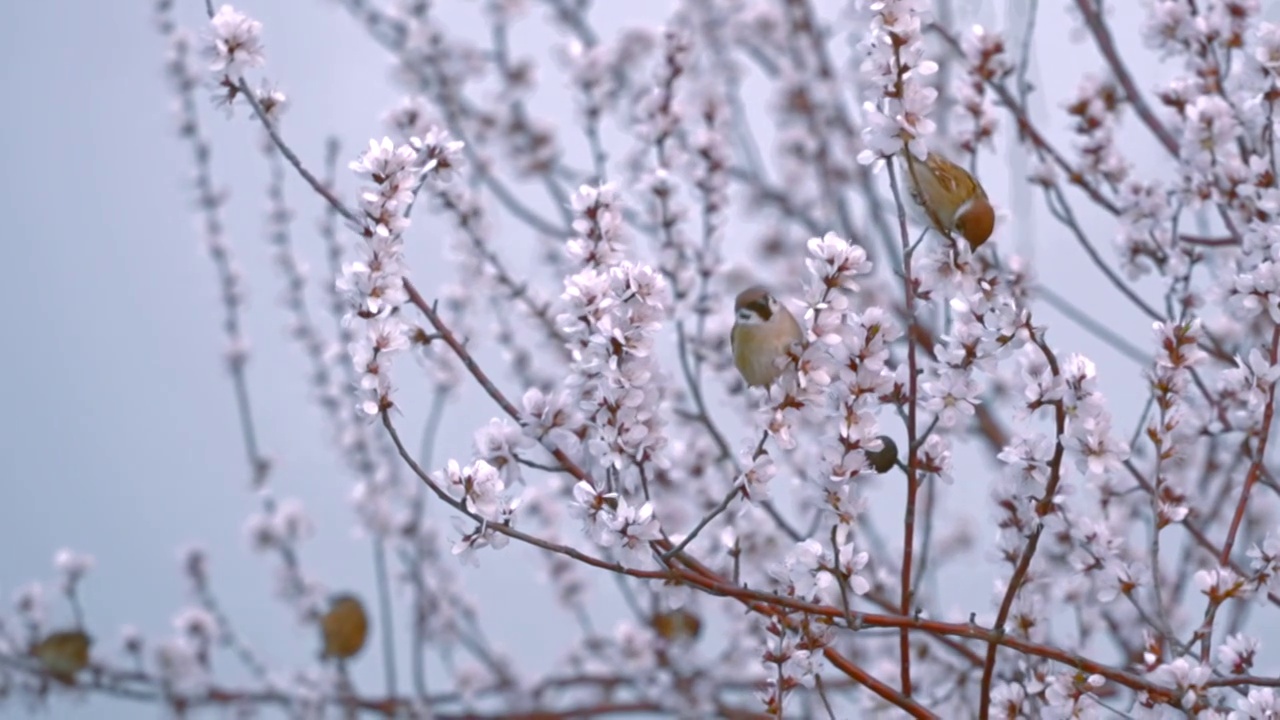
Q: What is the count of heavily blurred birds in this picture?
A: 3